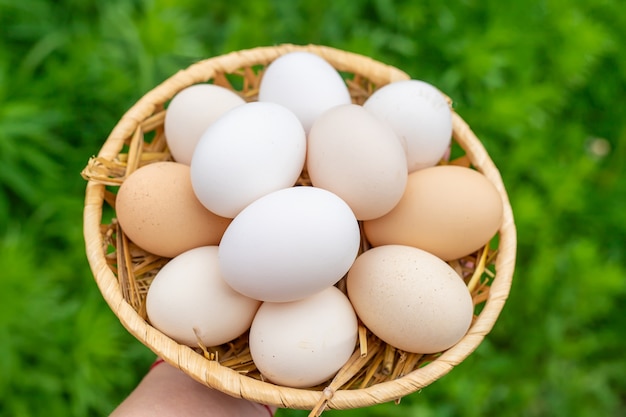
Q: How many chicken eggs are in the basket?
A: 11